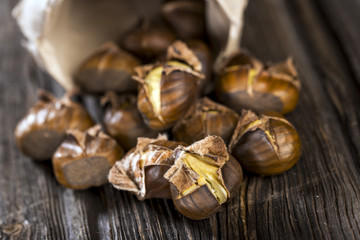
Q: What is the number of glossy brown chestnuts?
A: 13